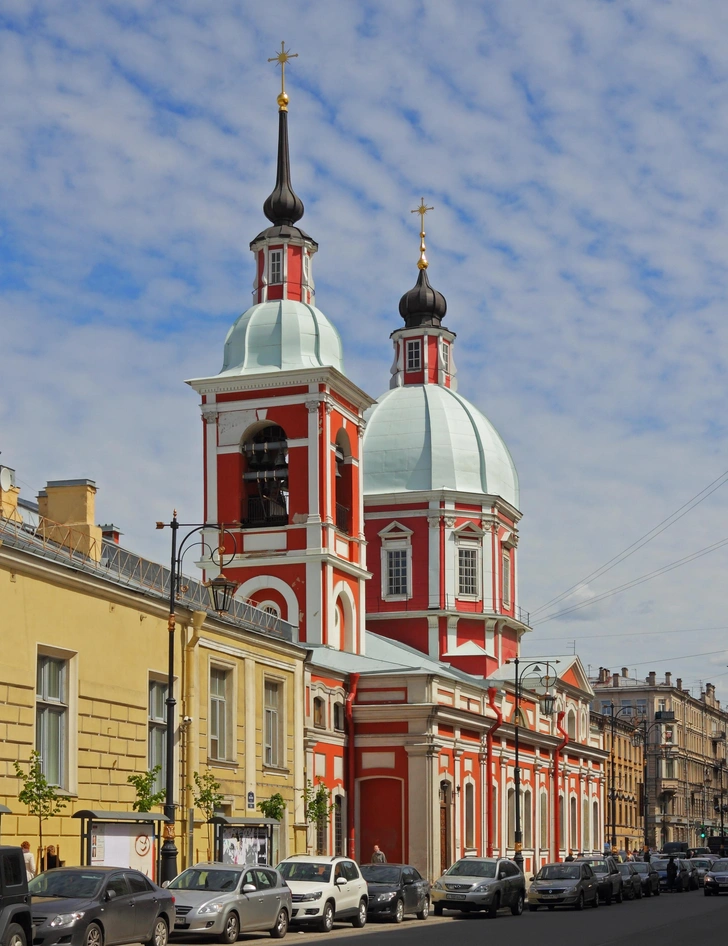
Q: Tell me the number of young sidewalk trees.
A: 5